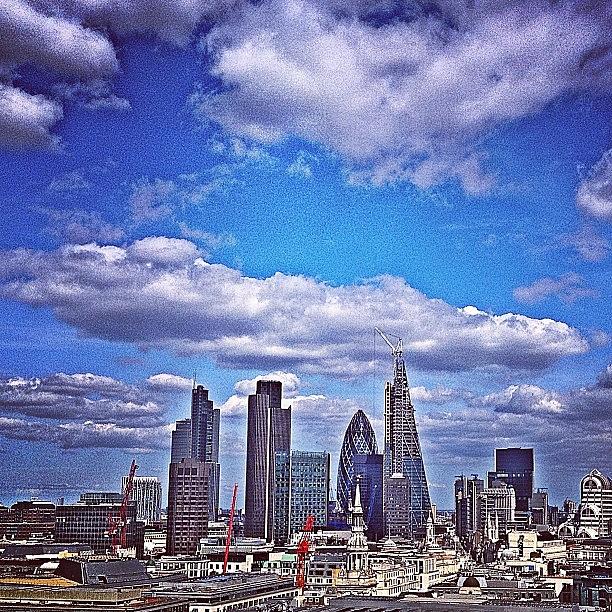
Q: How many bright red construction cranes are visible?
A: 3